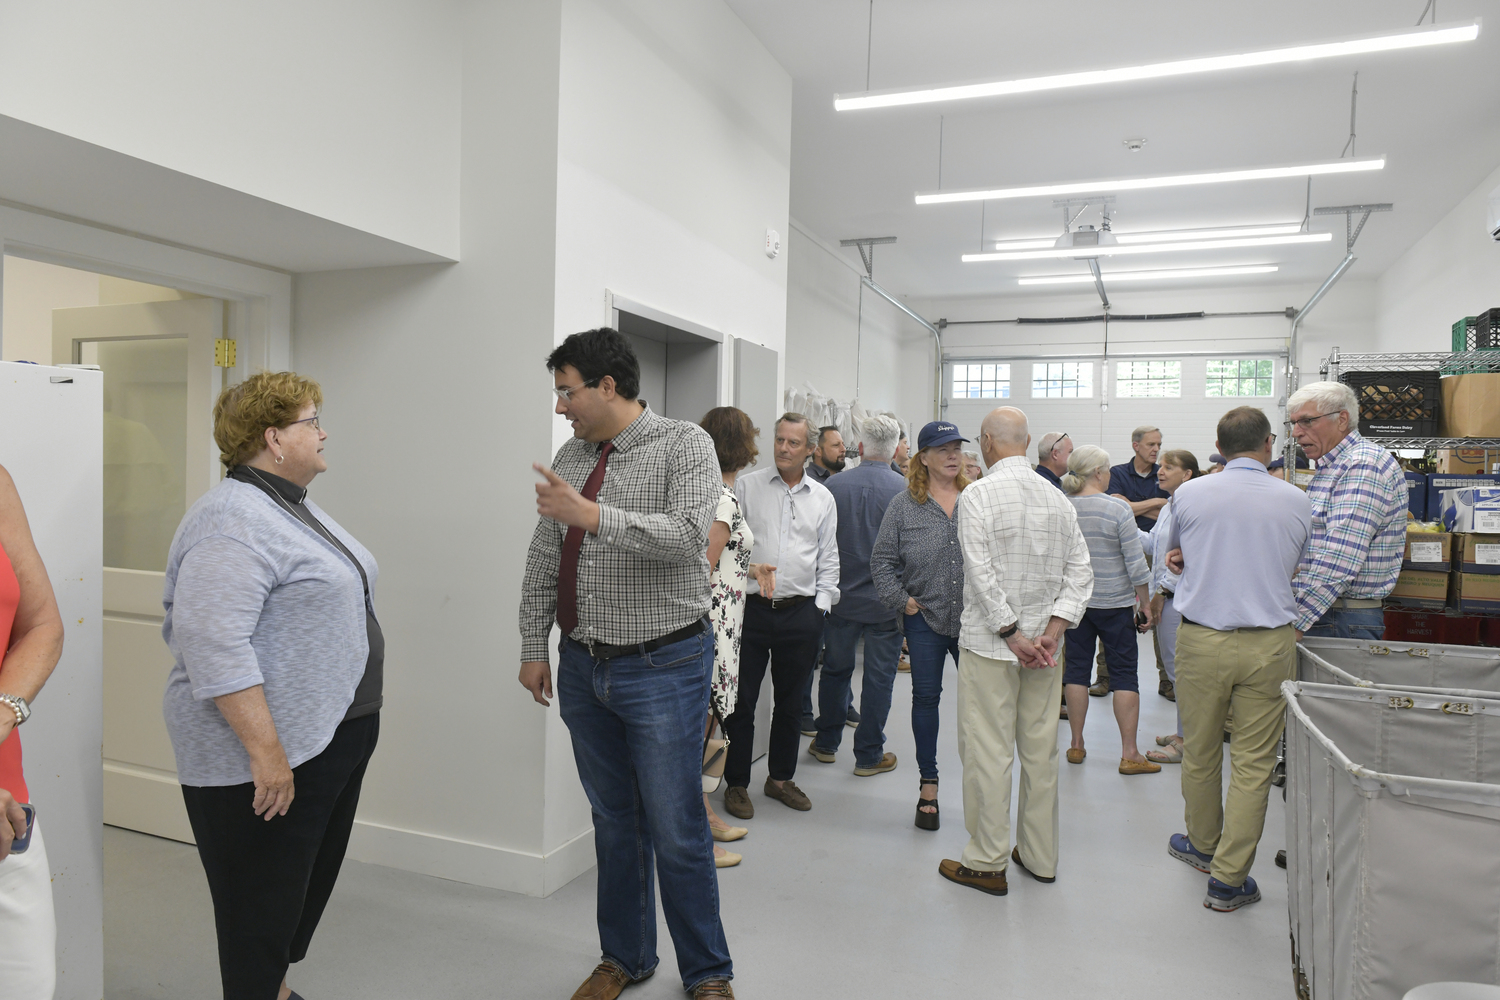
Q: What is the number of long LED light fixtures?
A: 5